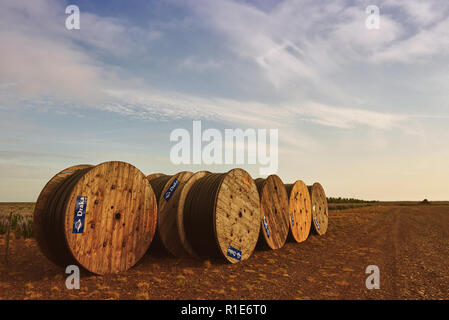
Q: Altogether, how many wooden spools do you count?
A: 6